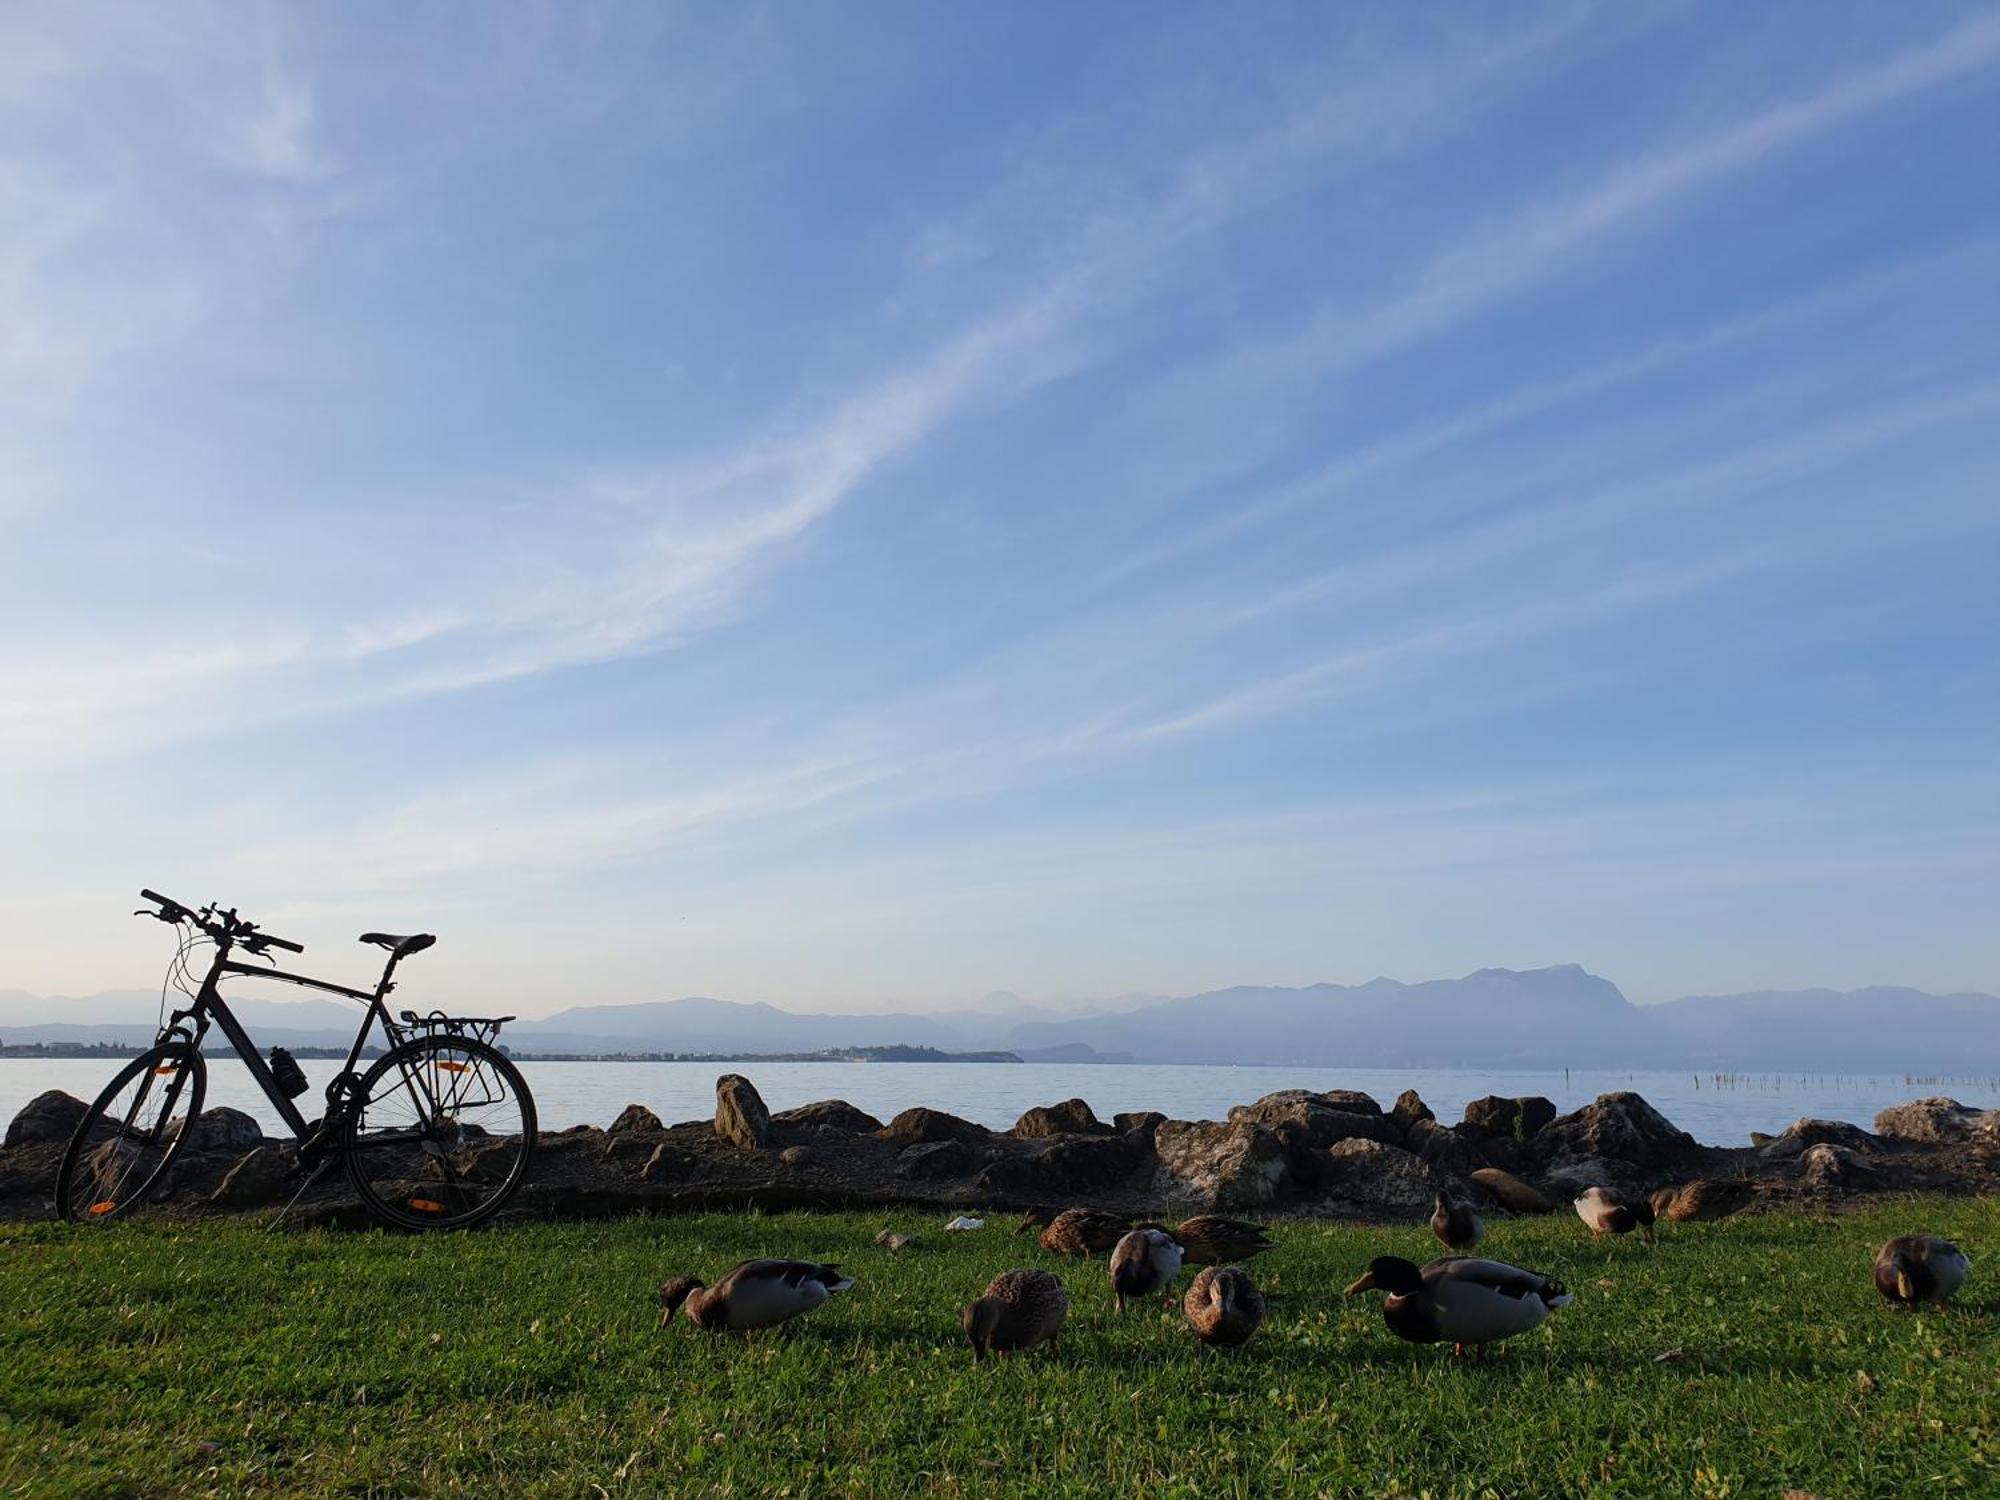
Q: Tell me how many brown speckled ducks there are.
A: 5